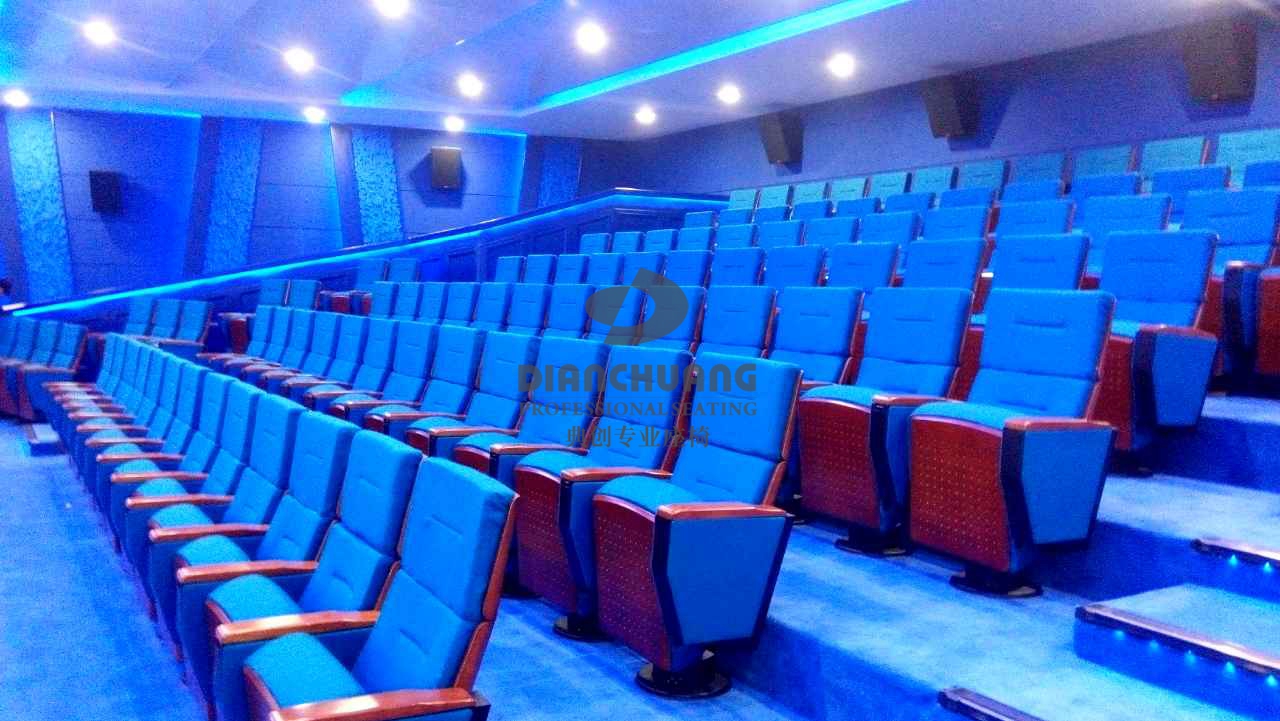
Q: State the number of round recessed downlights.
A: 11